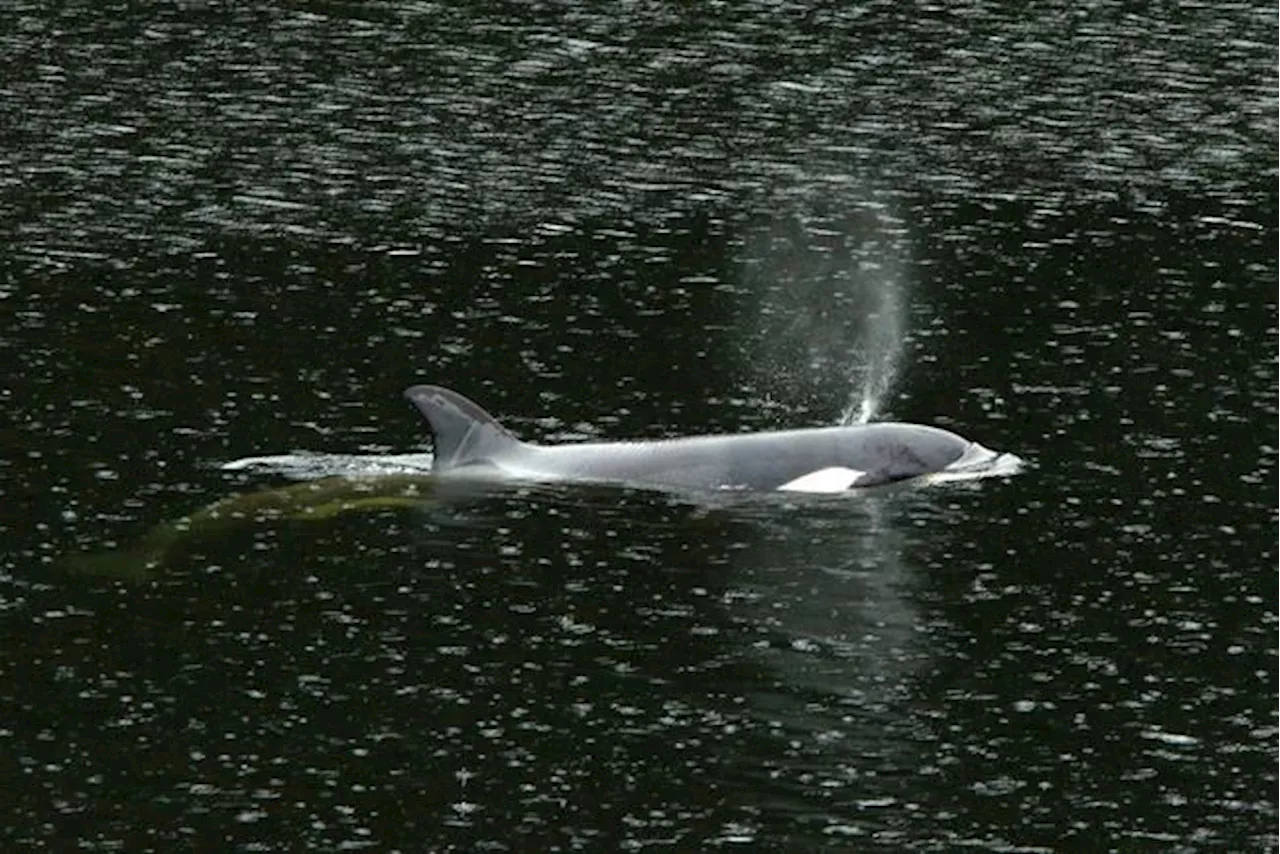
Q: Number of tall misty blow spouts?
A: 1